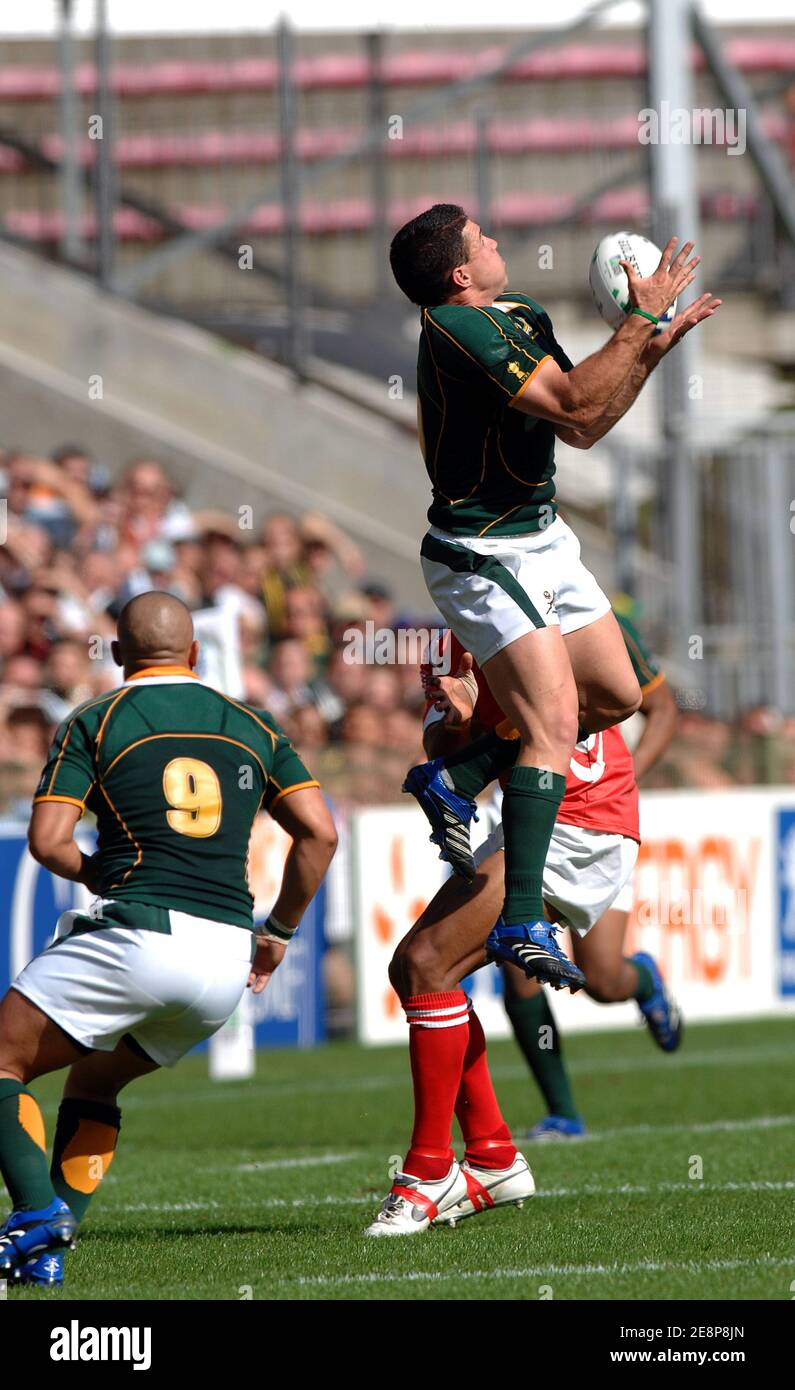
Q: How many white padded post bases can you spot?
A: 1